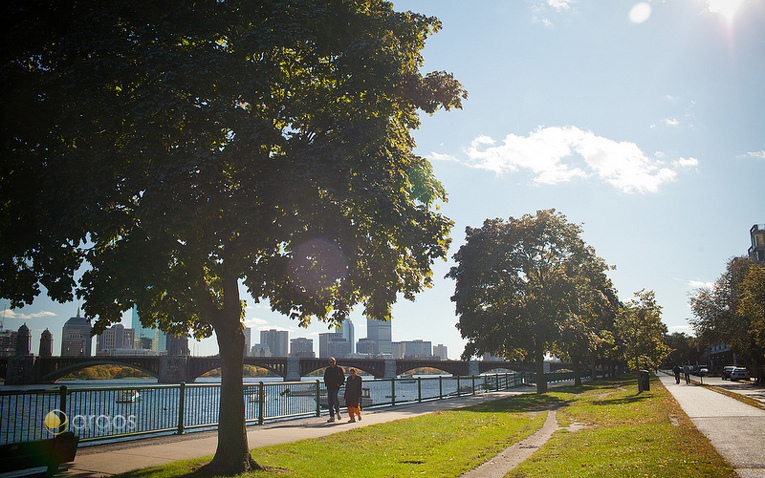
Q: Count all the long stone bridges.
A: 1